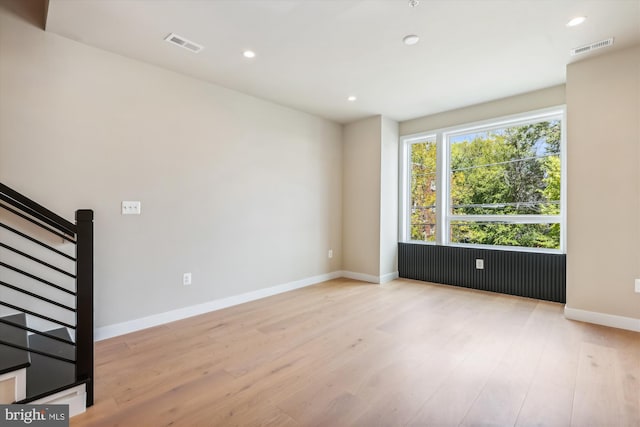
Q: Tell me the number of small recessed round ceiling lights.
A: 3